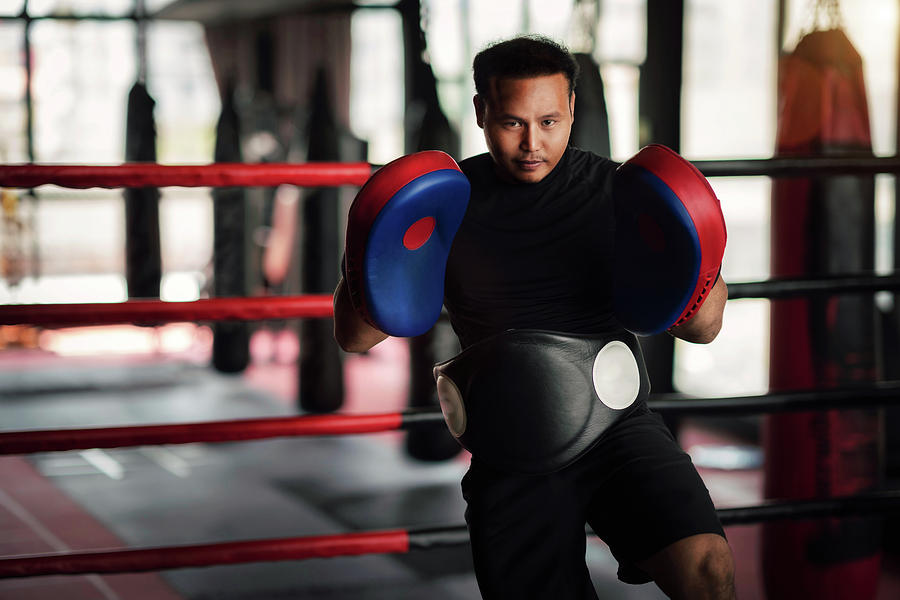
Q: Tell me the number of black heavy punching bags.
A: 5